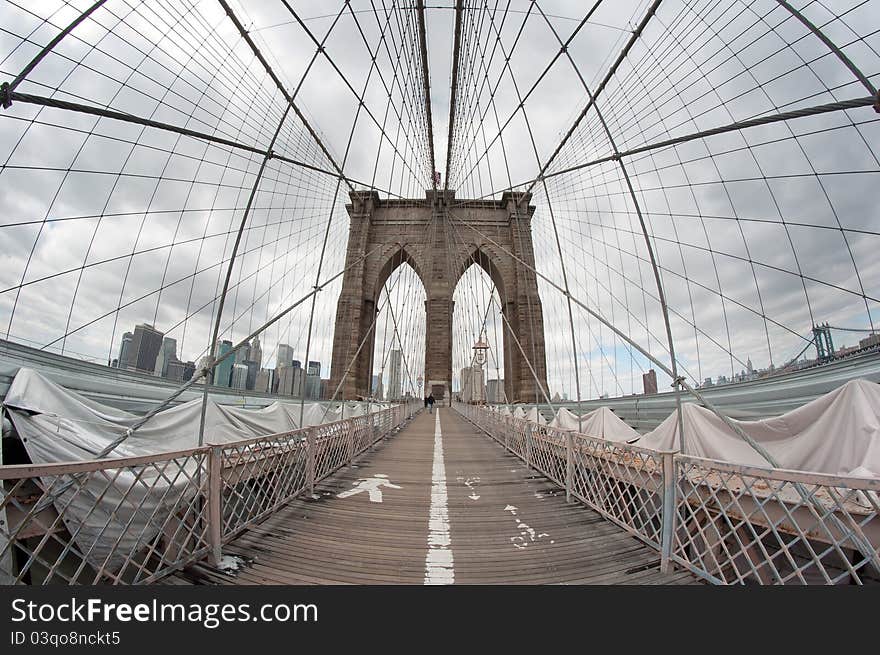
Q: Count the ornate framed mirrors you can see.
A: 0